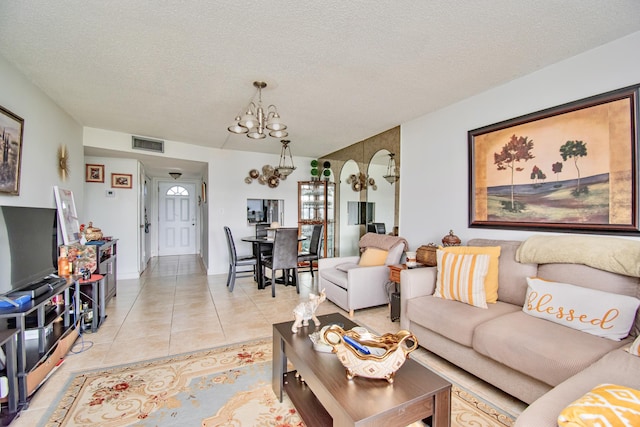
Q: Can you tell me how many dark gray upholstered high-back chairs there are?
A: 4